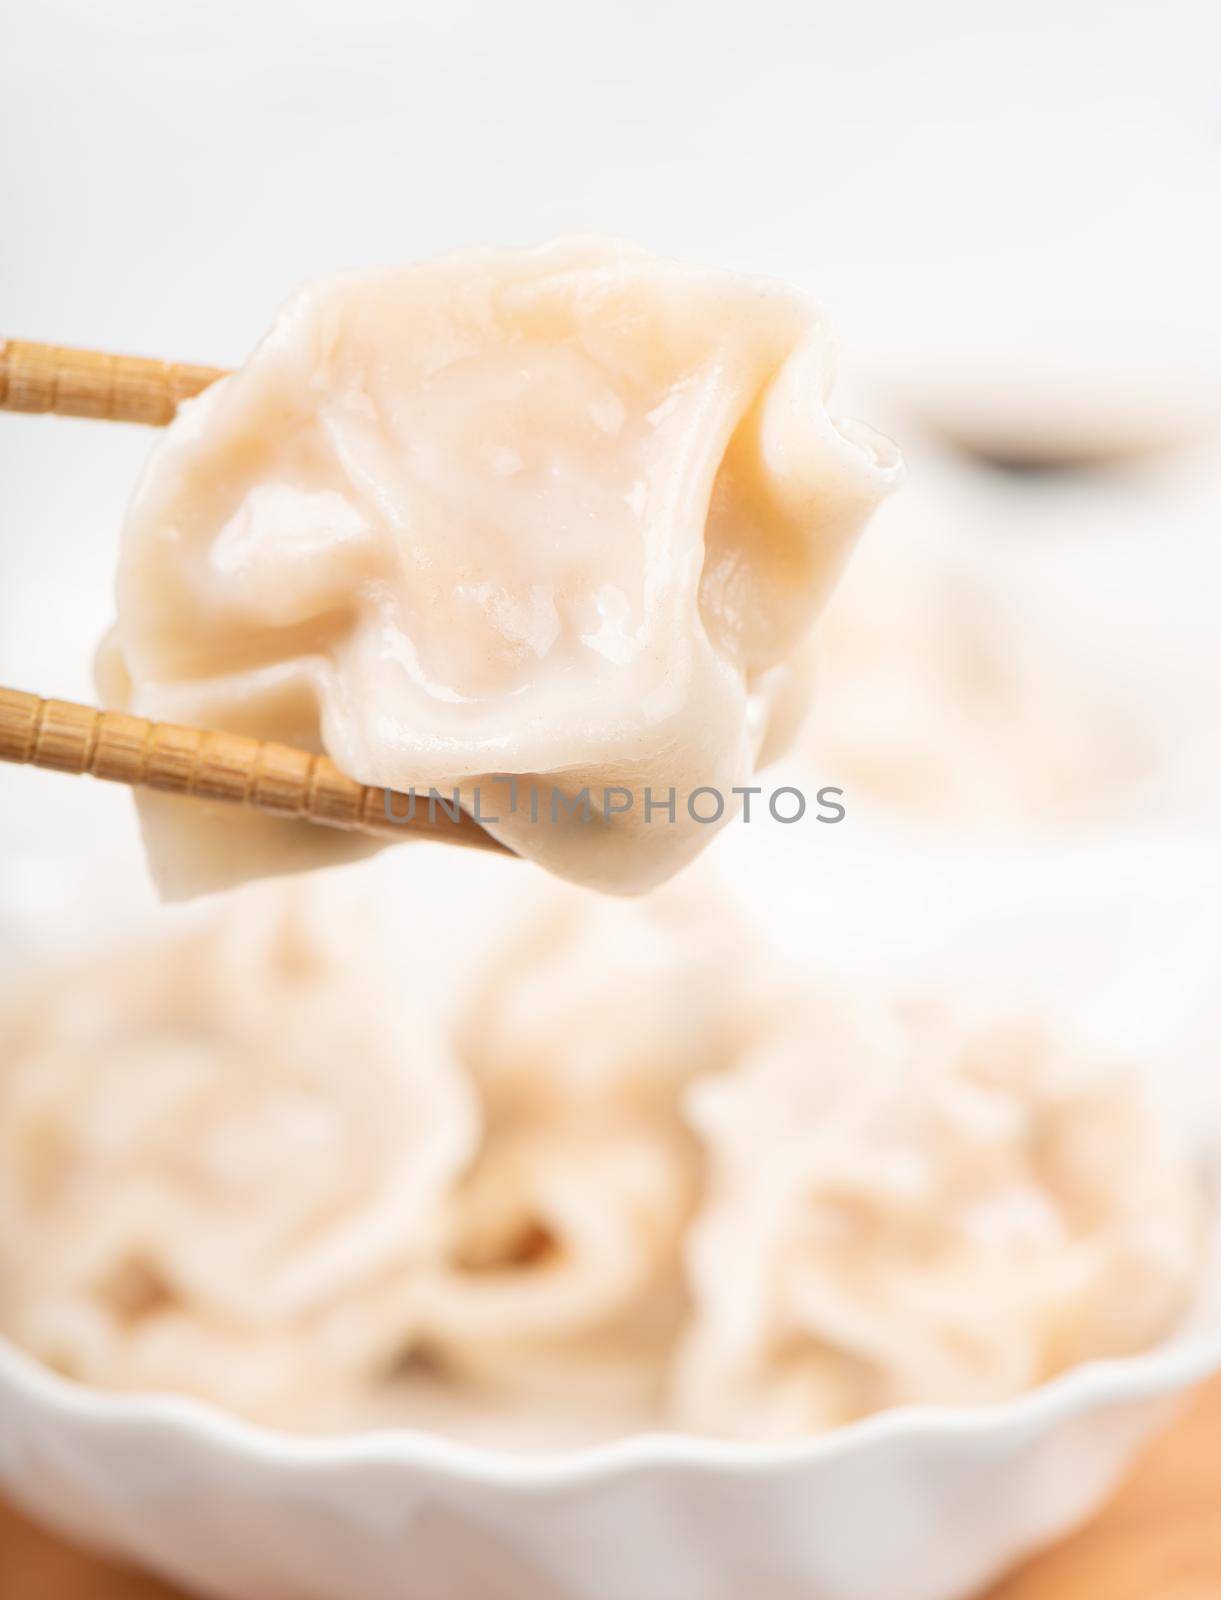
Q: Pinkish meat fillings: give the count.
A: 1